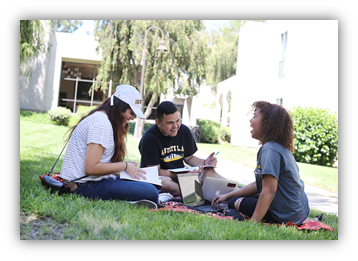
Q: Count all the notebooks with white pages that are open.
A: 2